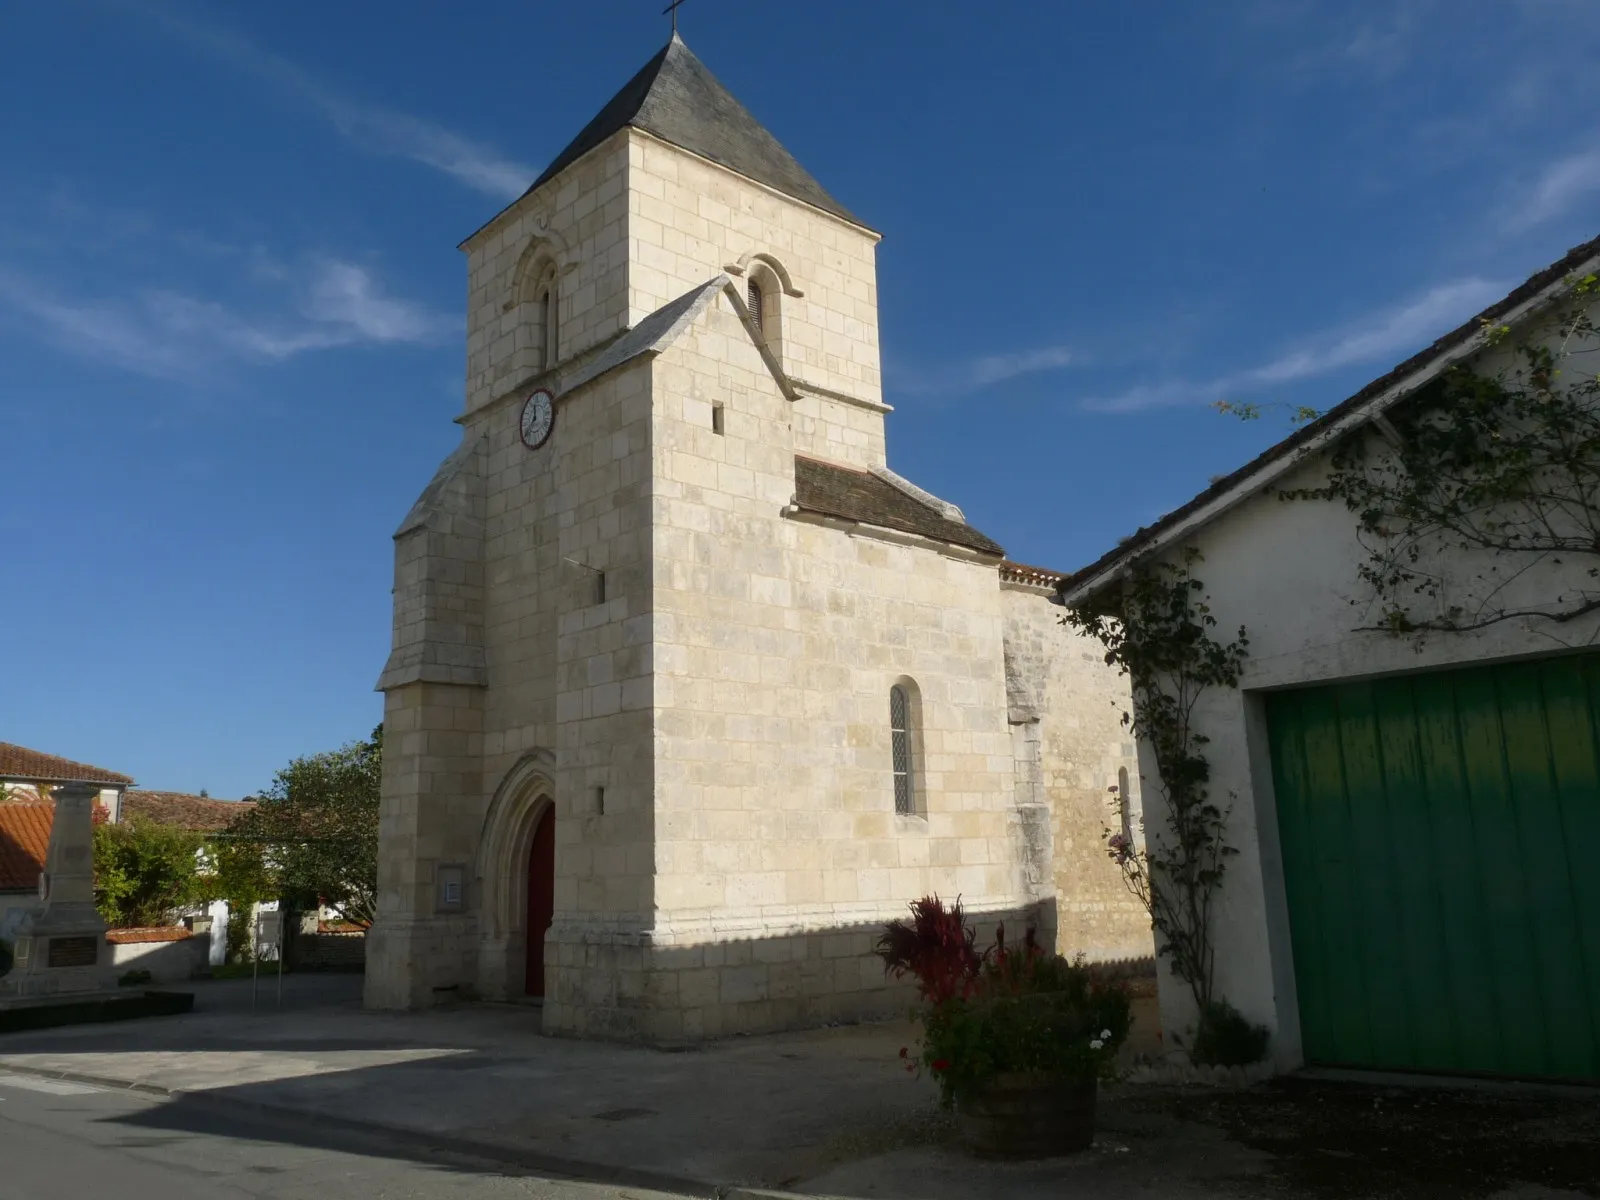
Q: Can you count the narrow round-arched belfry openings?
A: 2